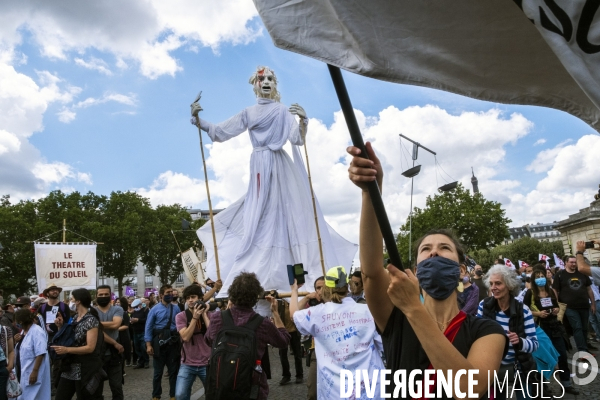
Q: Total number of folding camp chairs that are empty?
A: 0